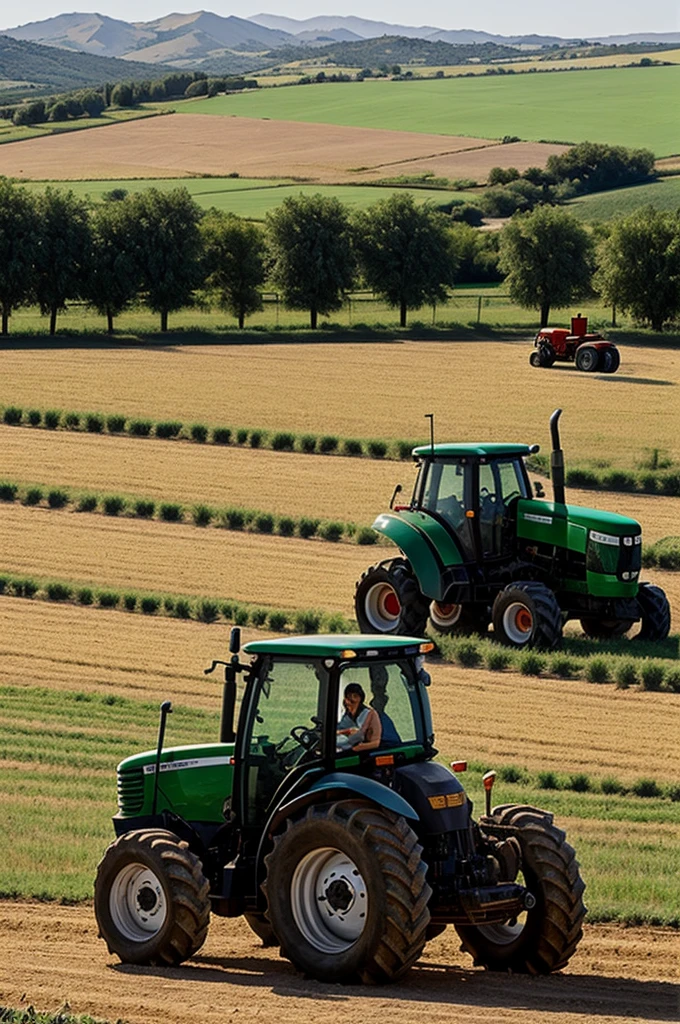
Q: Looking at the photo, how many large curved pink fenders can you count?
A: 0